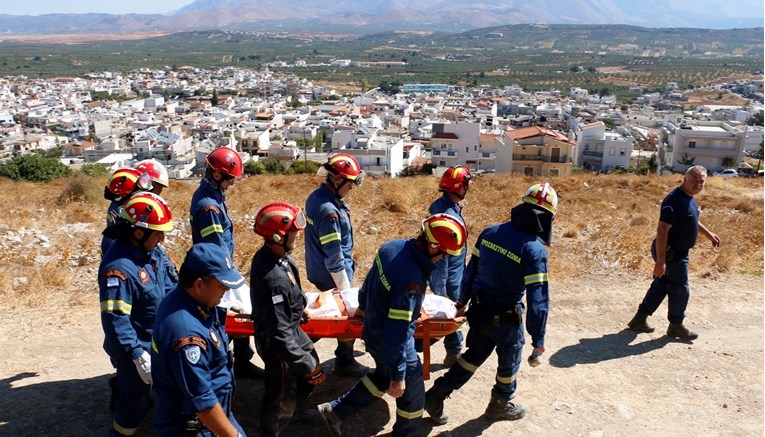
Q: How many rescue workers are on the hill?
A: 11